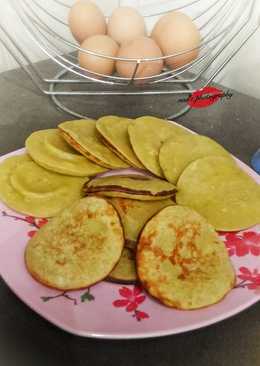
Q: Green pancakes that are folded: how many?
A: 1